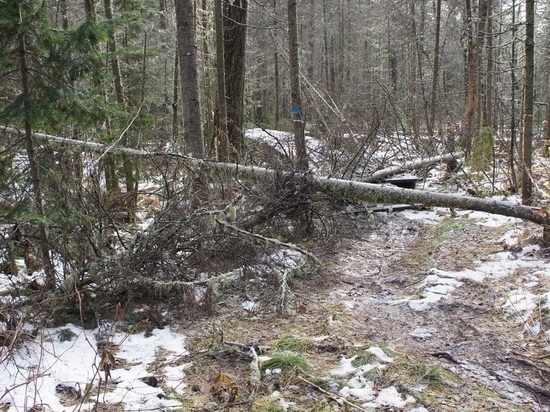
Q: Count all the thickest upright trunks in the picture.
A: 2